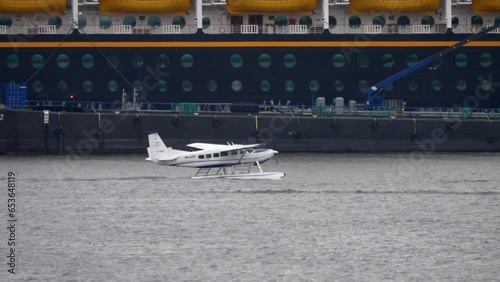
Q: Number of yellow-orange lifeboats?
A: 5